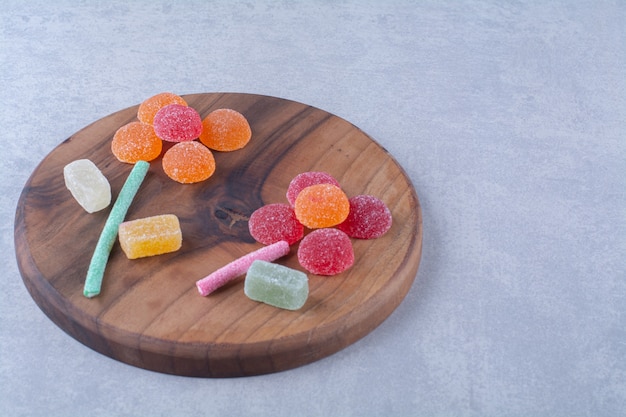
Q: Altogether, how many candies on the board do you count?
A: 15